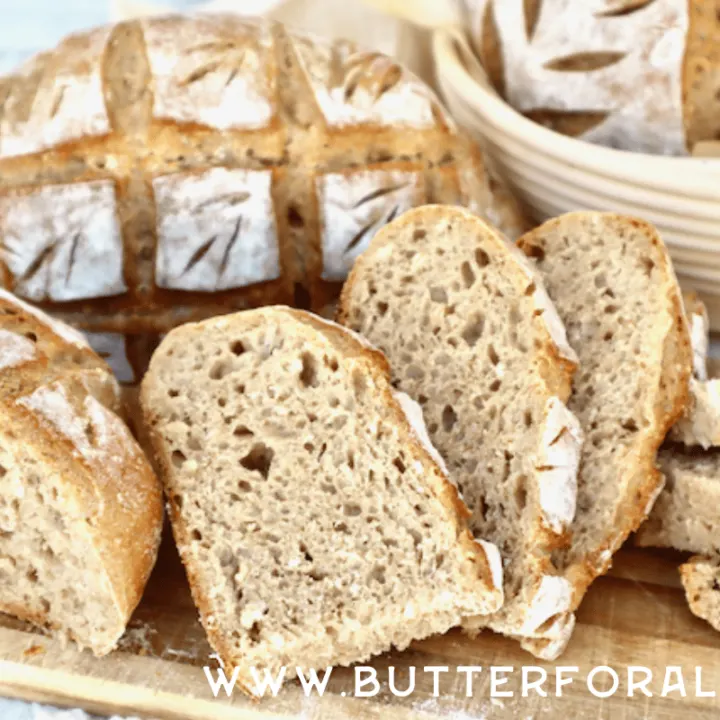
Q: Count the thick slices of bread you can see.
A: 3